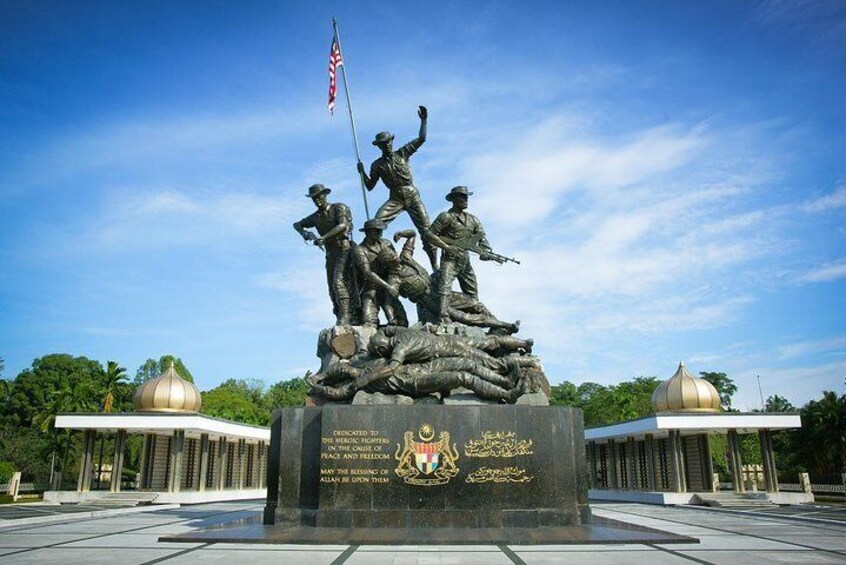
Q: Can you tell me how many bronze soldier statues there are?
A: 7